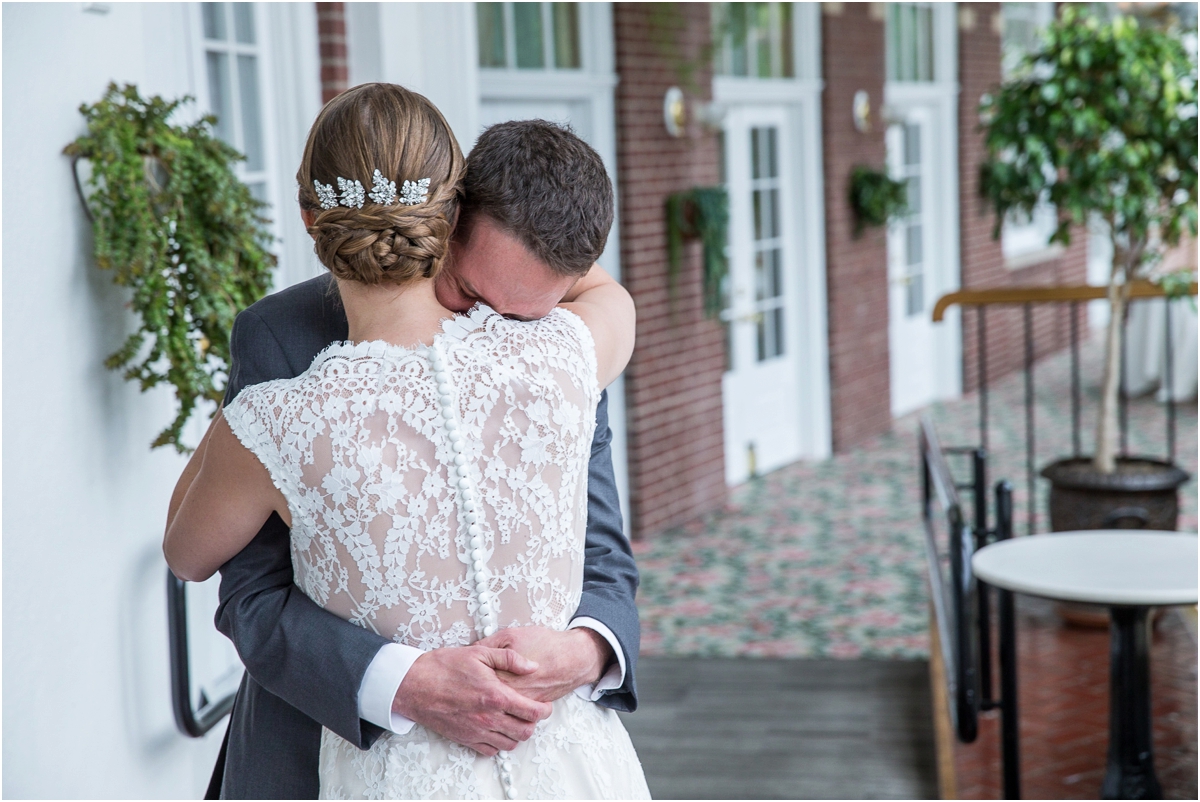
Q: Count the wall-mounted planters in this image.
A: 3